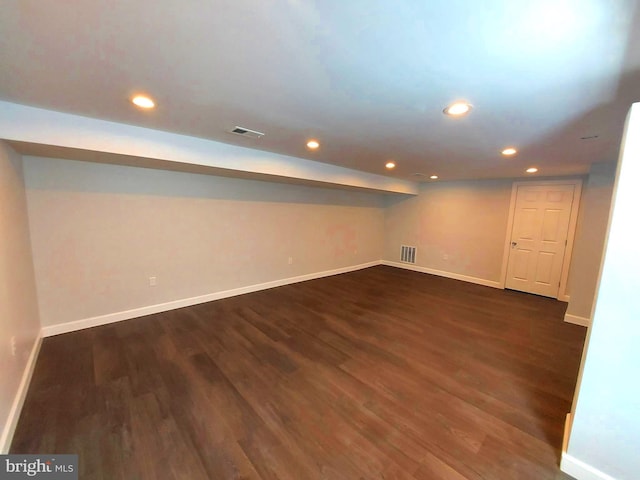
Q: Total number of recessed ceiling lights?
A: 7